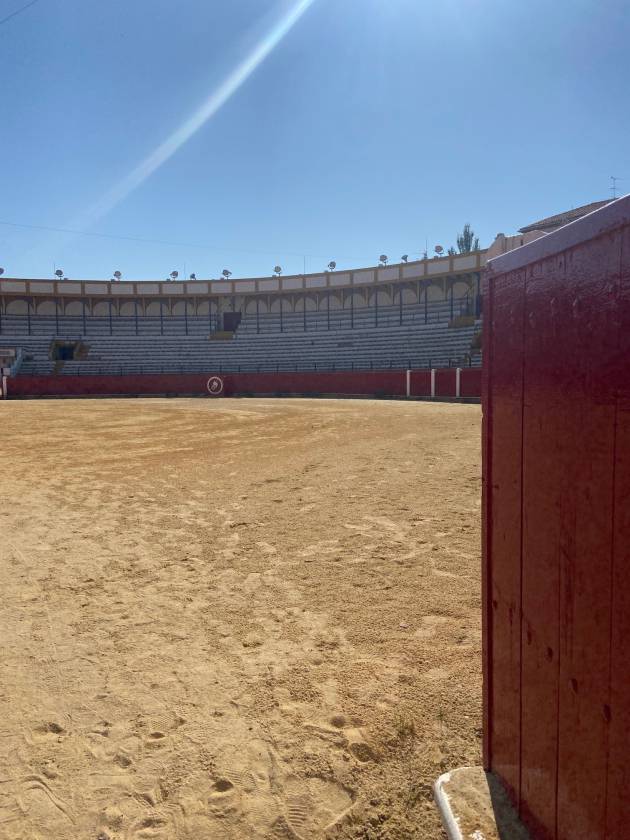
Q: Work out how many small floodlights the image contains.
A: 11